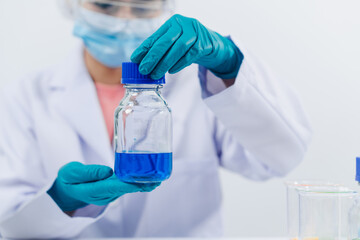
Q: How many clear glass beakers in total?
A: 2